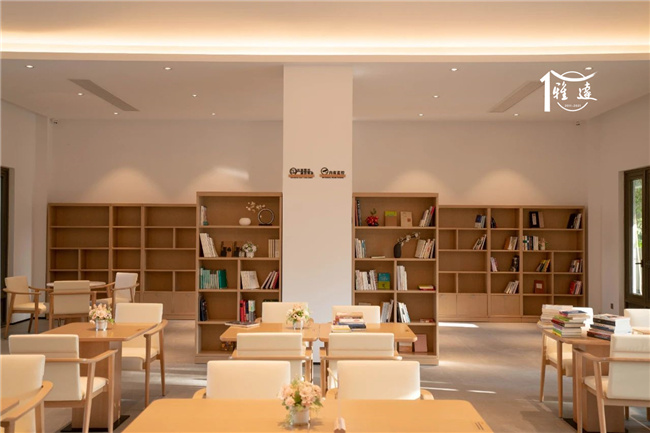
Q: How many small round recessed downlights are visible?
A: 11